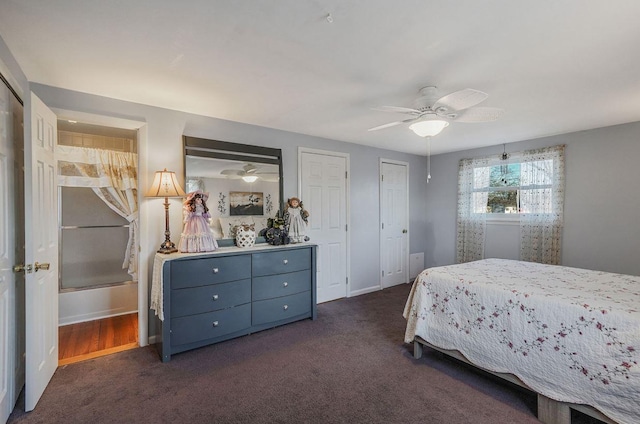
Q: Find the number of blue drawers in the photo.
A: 6